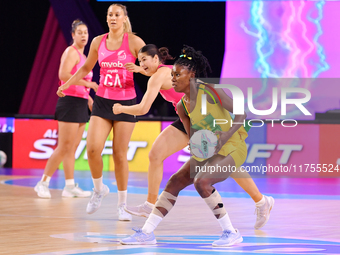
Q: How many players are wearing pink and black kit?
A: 3